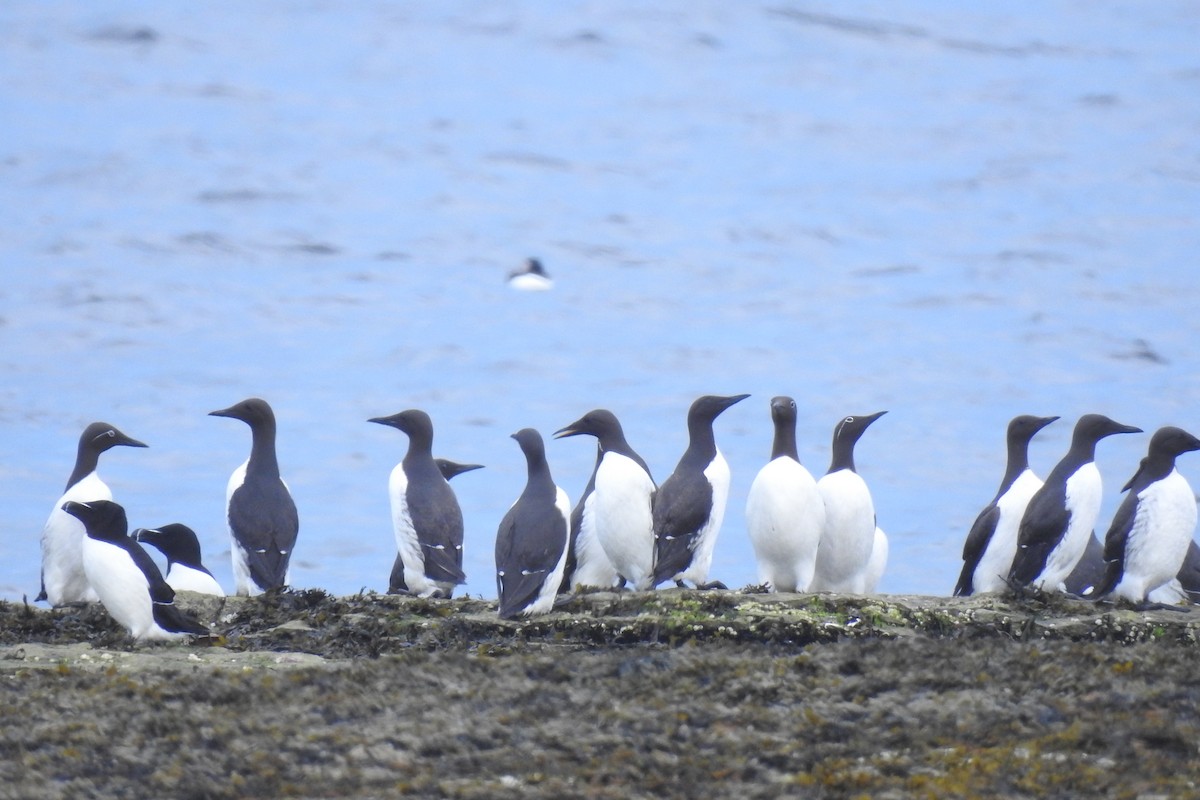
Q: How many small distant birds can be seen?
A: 1